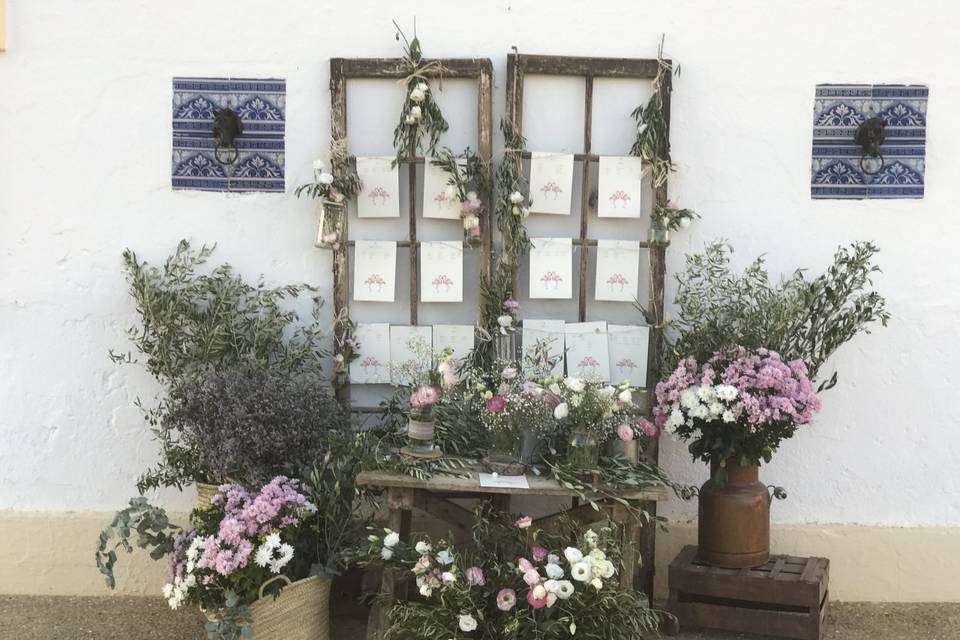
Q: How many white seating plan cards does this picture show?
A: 14